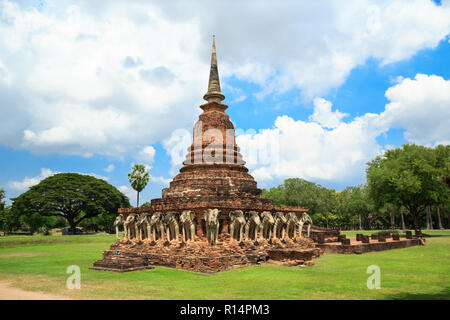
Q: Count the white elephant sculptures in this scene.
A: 13